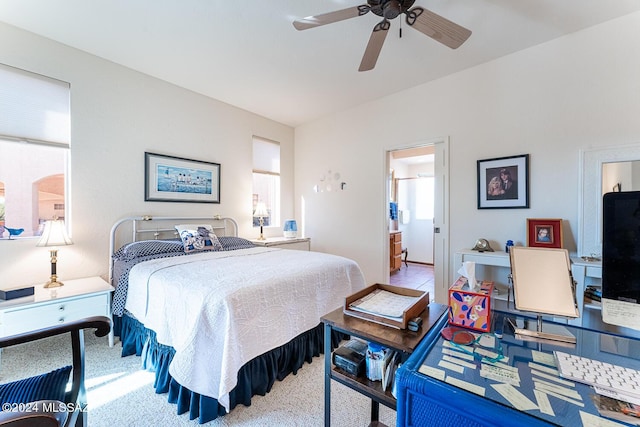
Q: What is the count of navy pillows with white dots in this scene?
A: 2